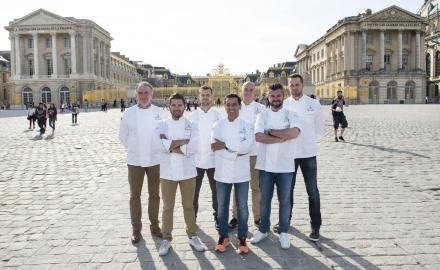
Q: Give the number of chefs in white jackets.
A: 7